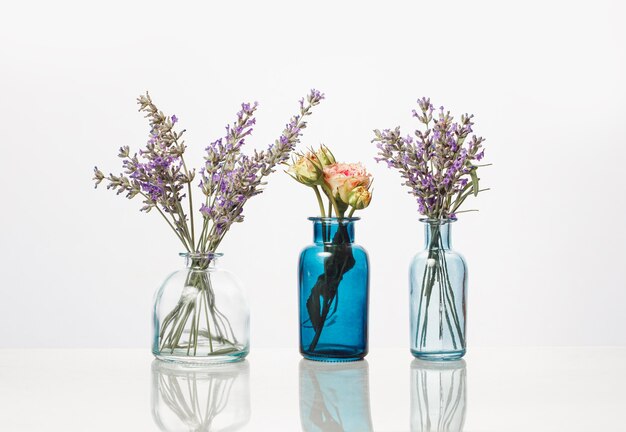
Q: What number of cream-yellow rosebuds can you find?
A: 3